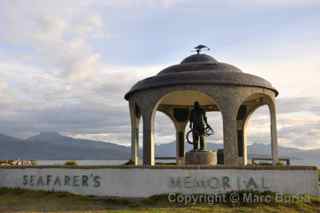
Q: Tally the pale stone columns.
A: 6